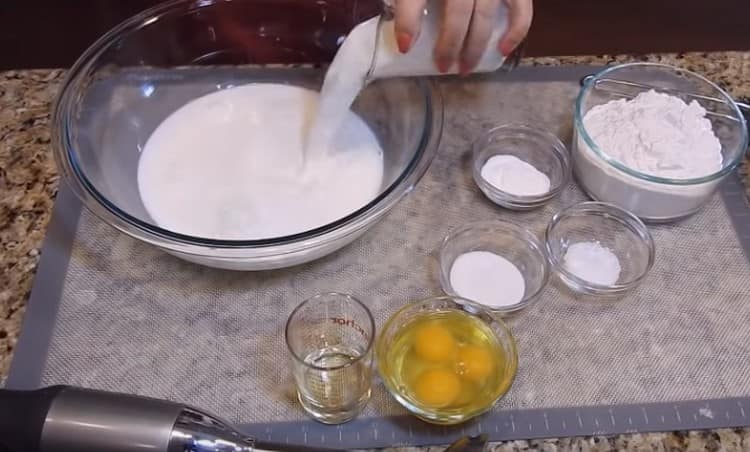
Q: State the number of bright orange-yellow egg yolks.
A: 3